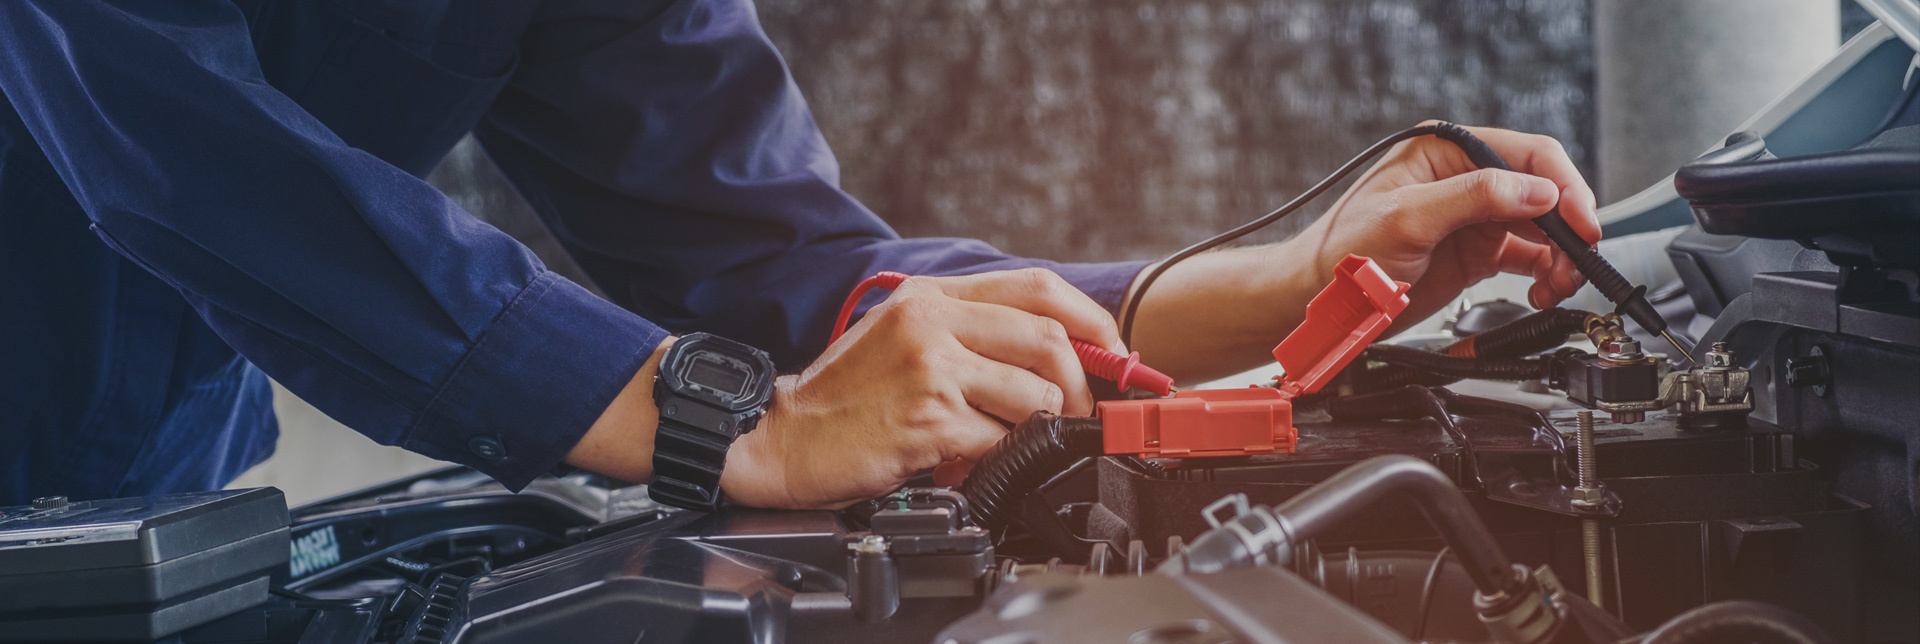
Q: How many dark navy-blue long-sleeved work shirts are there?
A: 1